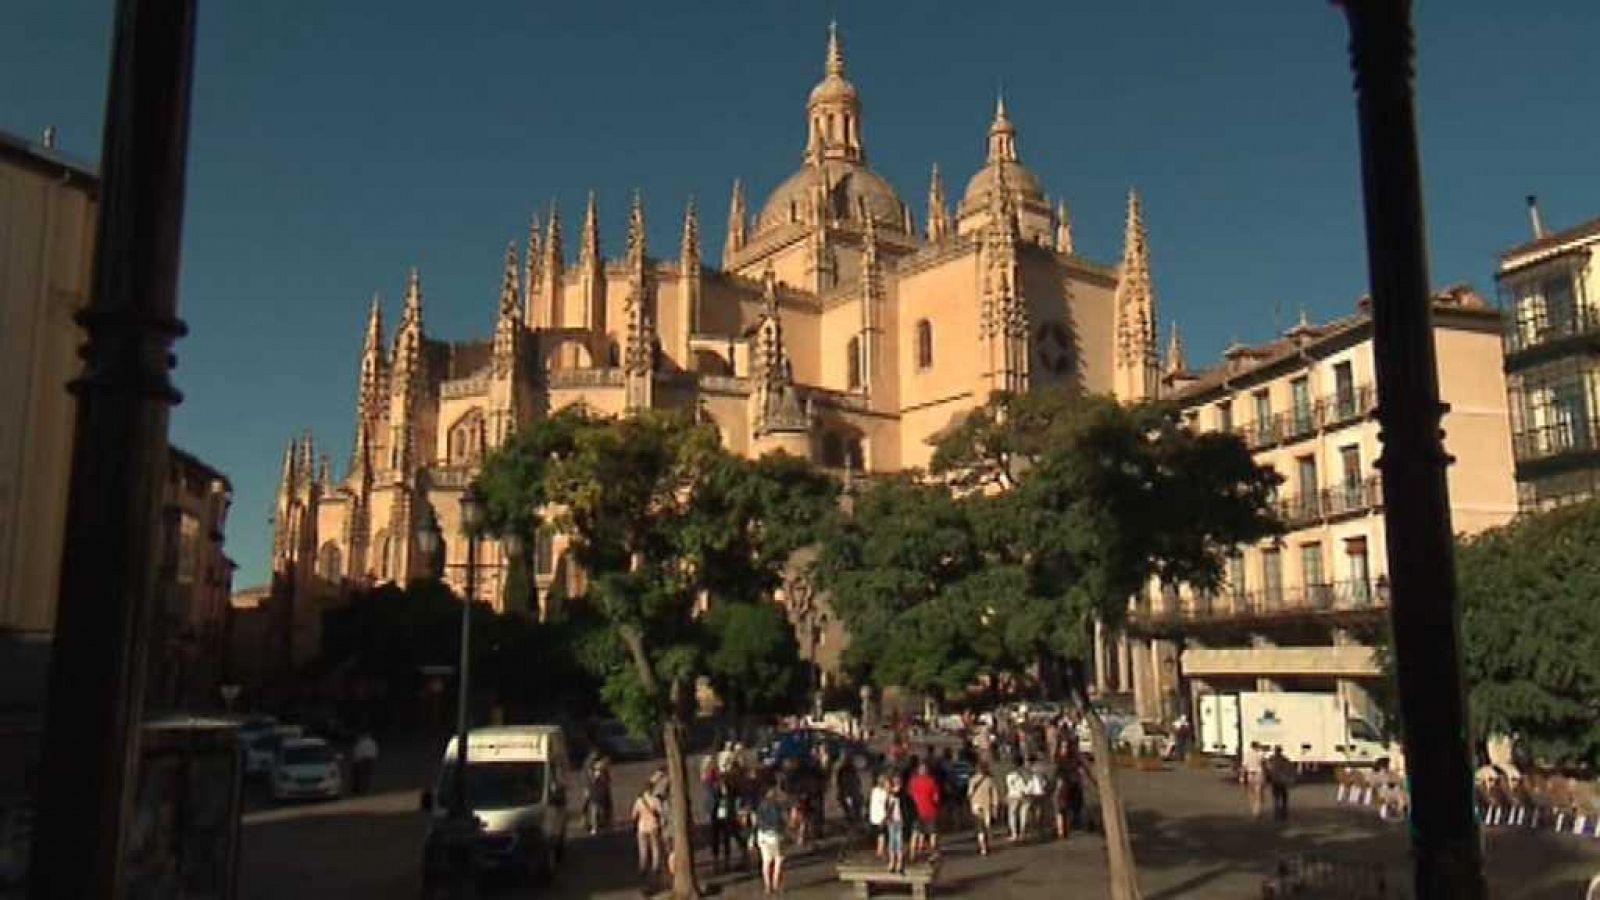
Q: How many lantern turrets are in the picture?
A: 2